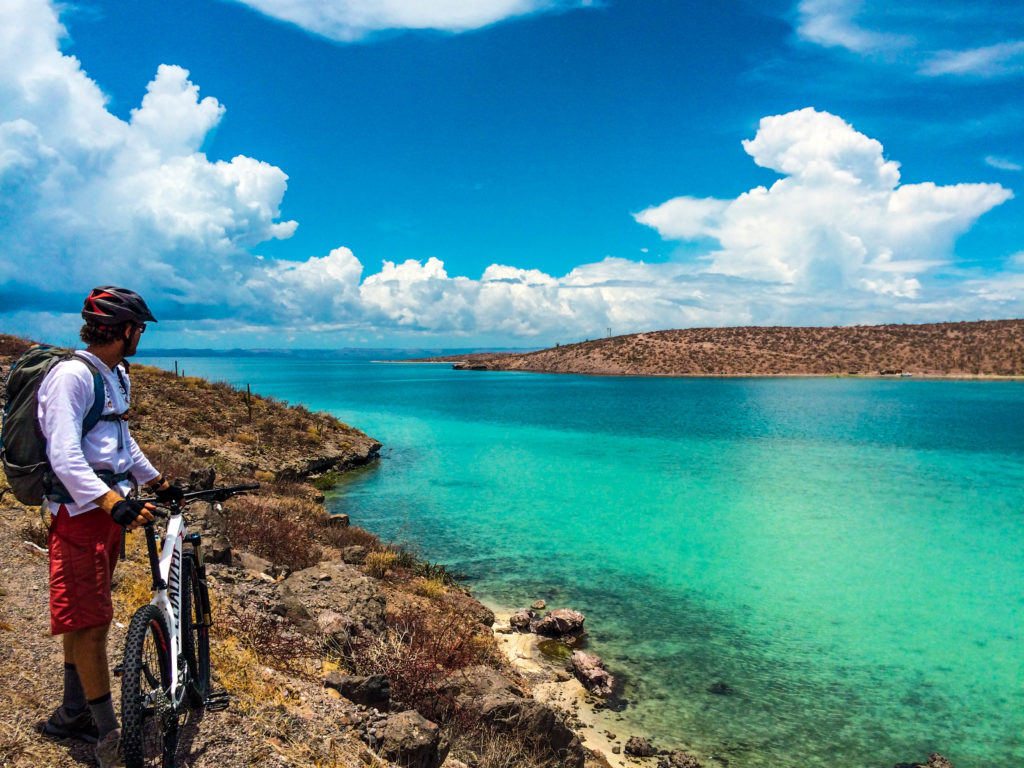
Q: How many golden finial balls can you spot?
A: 0